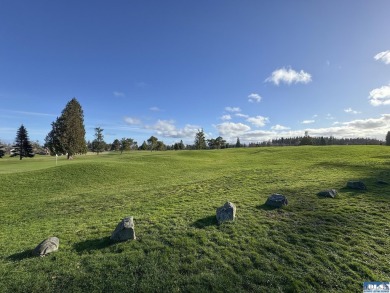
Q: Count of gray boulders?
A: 6